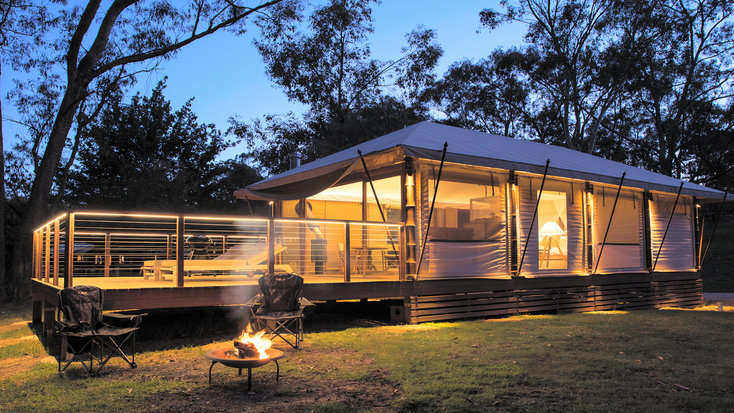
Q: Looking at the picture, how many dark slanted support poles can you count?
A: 6